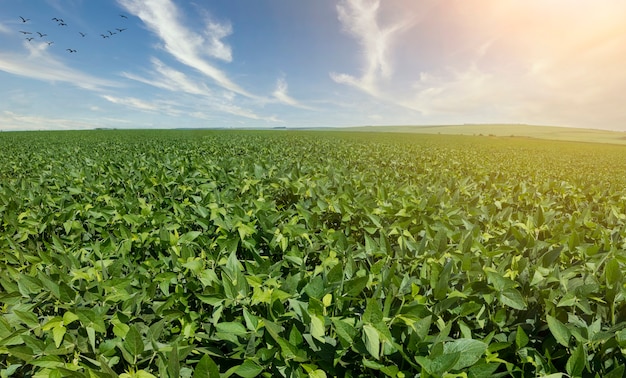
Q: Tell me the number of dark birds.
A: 13